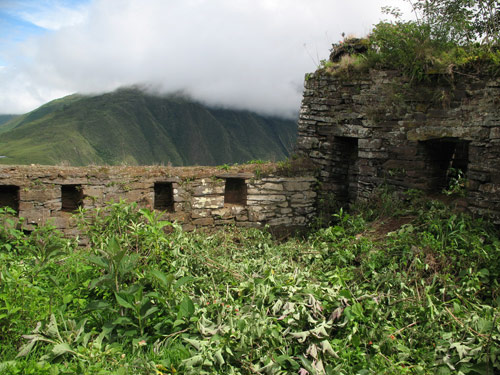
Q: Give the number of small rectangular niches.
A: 4